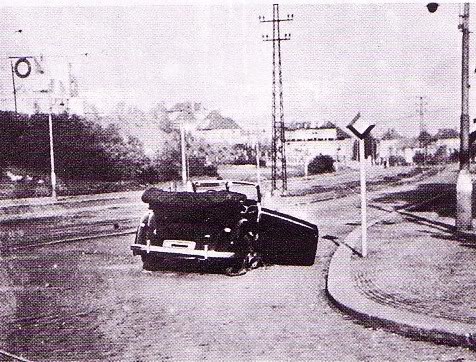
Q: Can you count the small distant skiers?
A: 0